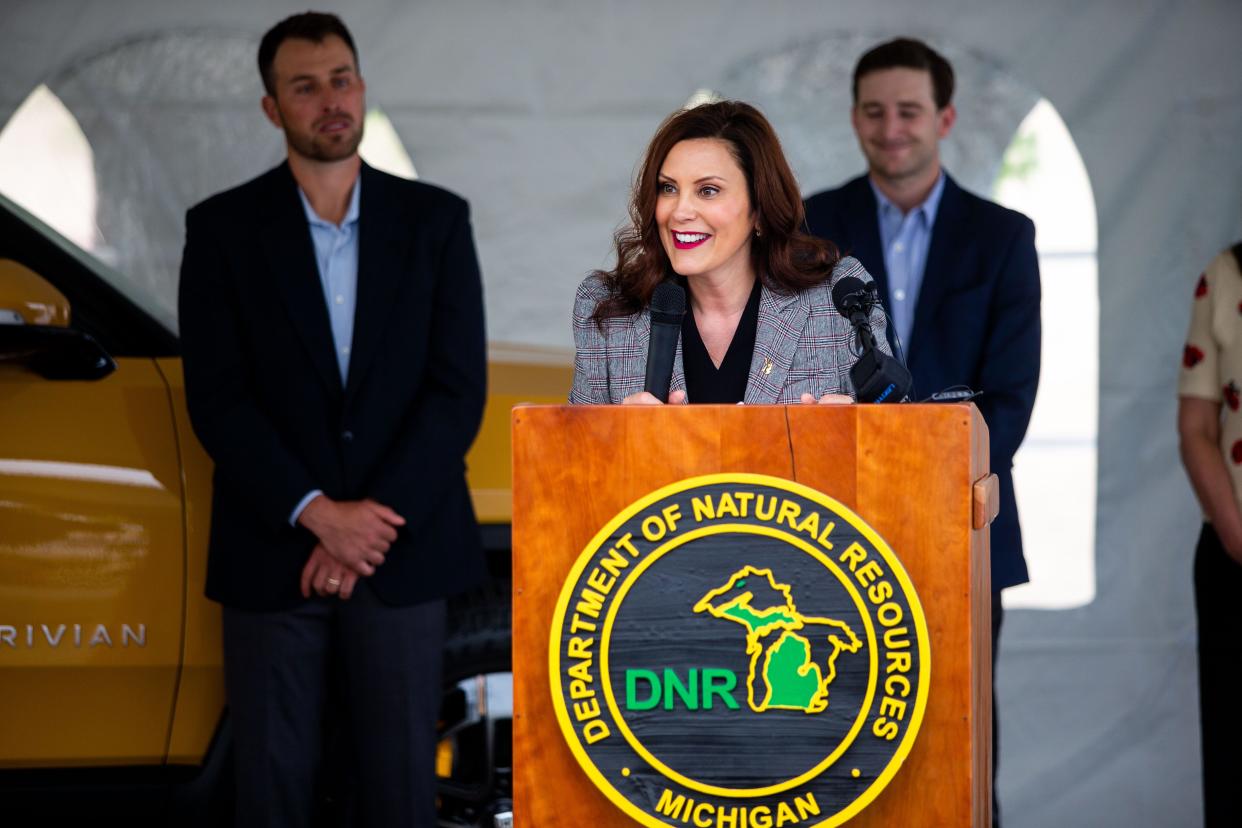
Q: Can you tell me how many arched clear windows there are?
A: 4